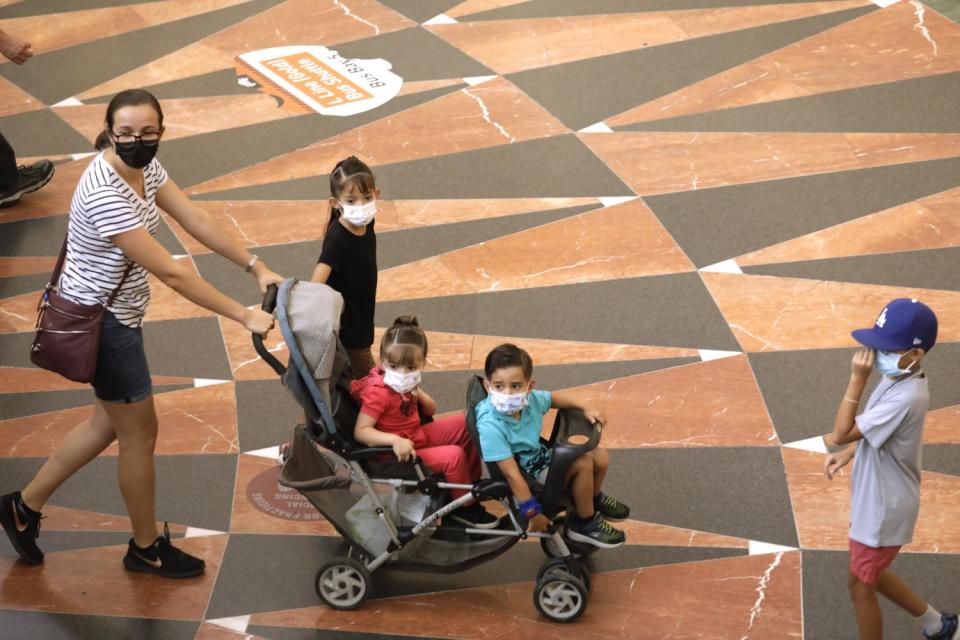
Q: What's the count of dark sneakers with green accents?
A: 2